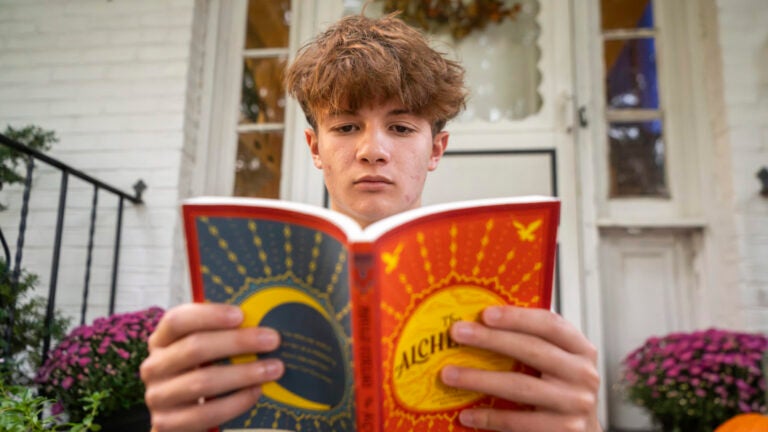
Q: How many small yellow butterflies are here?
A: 2